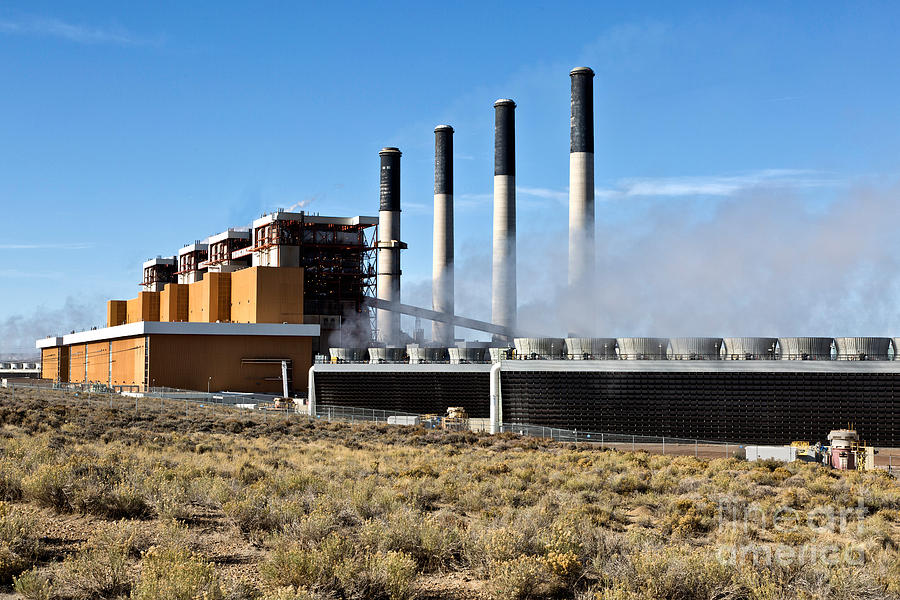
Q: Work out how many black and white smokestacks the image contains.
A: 4